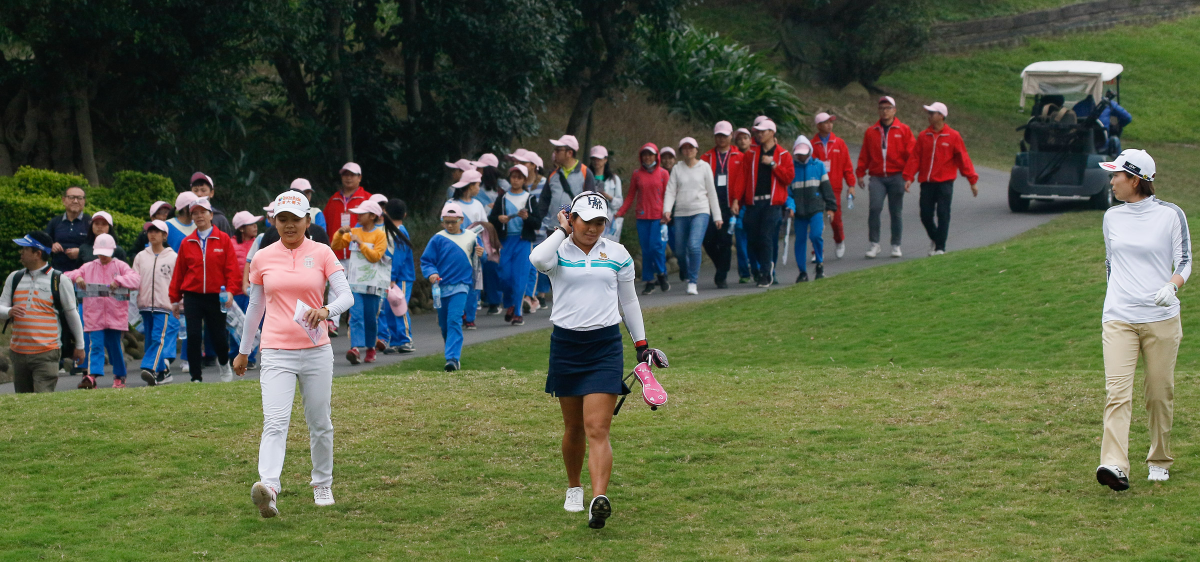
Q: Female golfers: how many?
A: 3